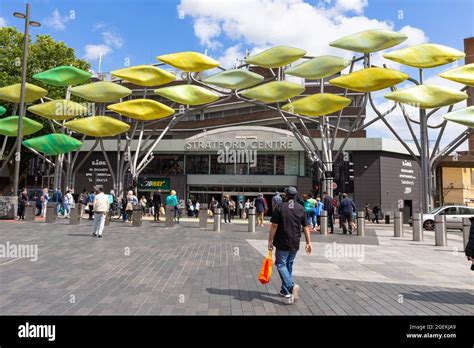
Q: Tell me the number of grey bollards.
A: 15